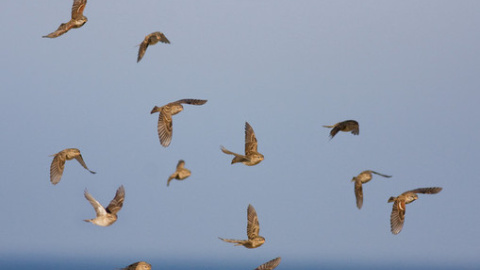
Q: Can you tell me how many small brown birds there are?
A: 13